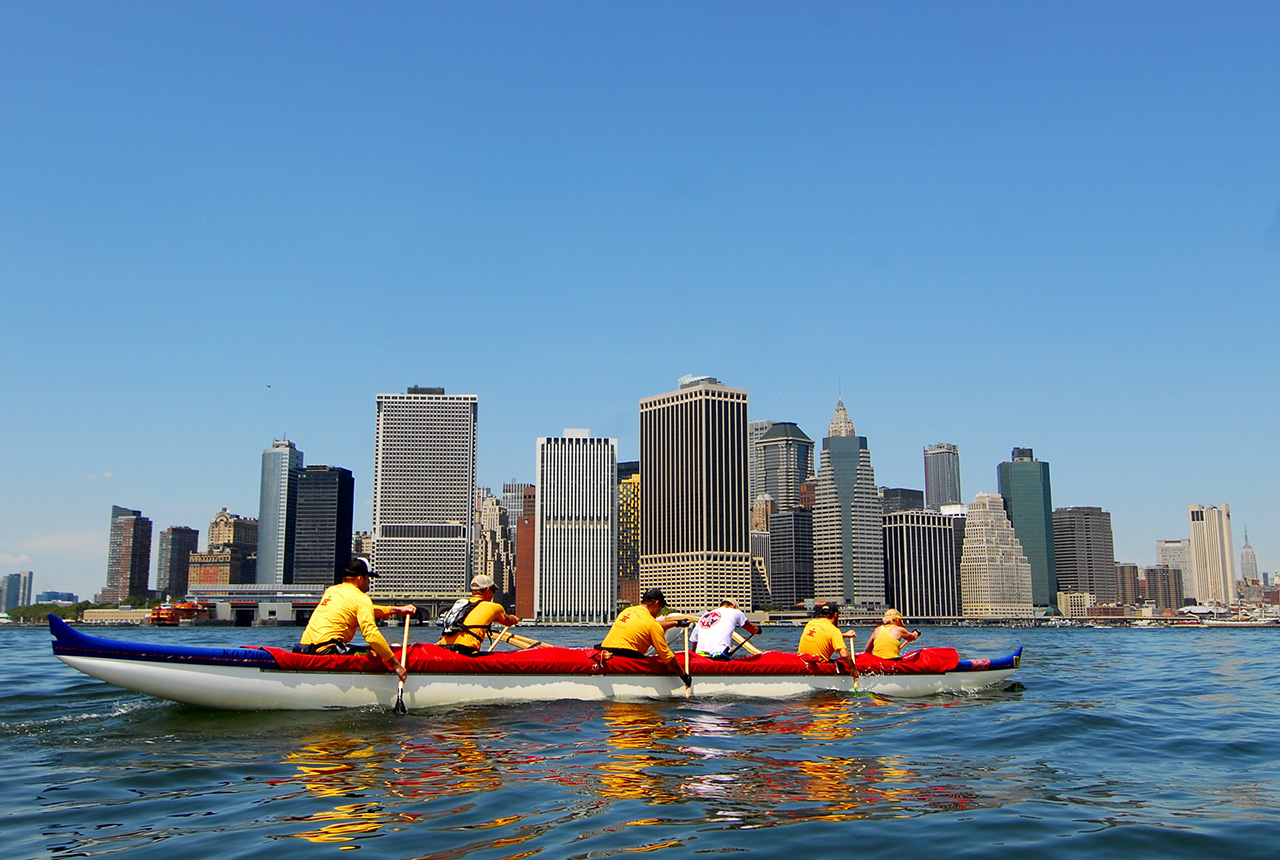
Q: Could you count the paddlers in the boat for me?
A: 6